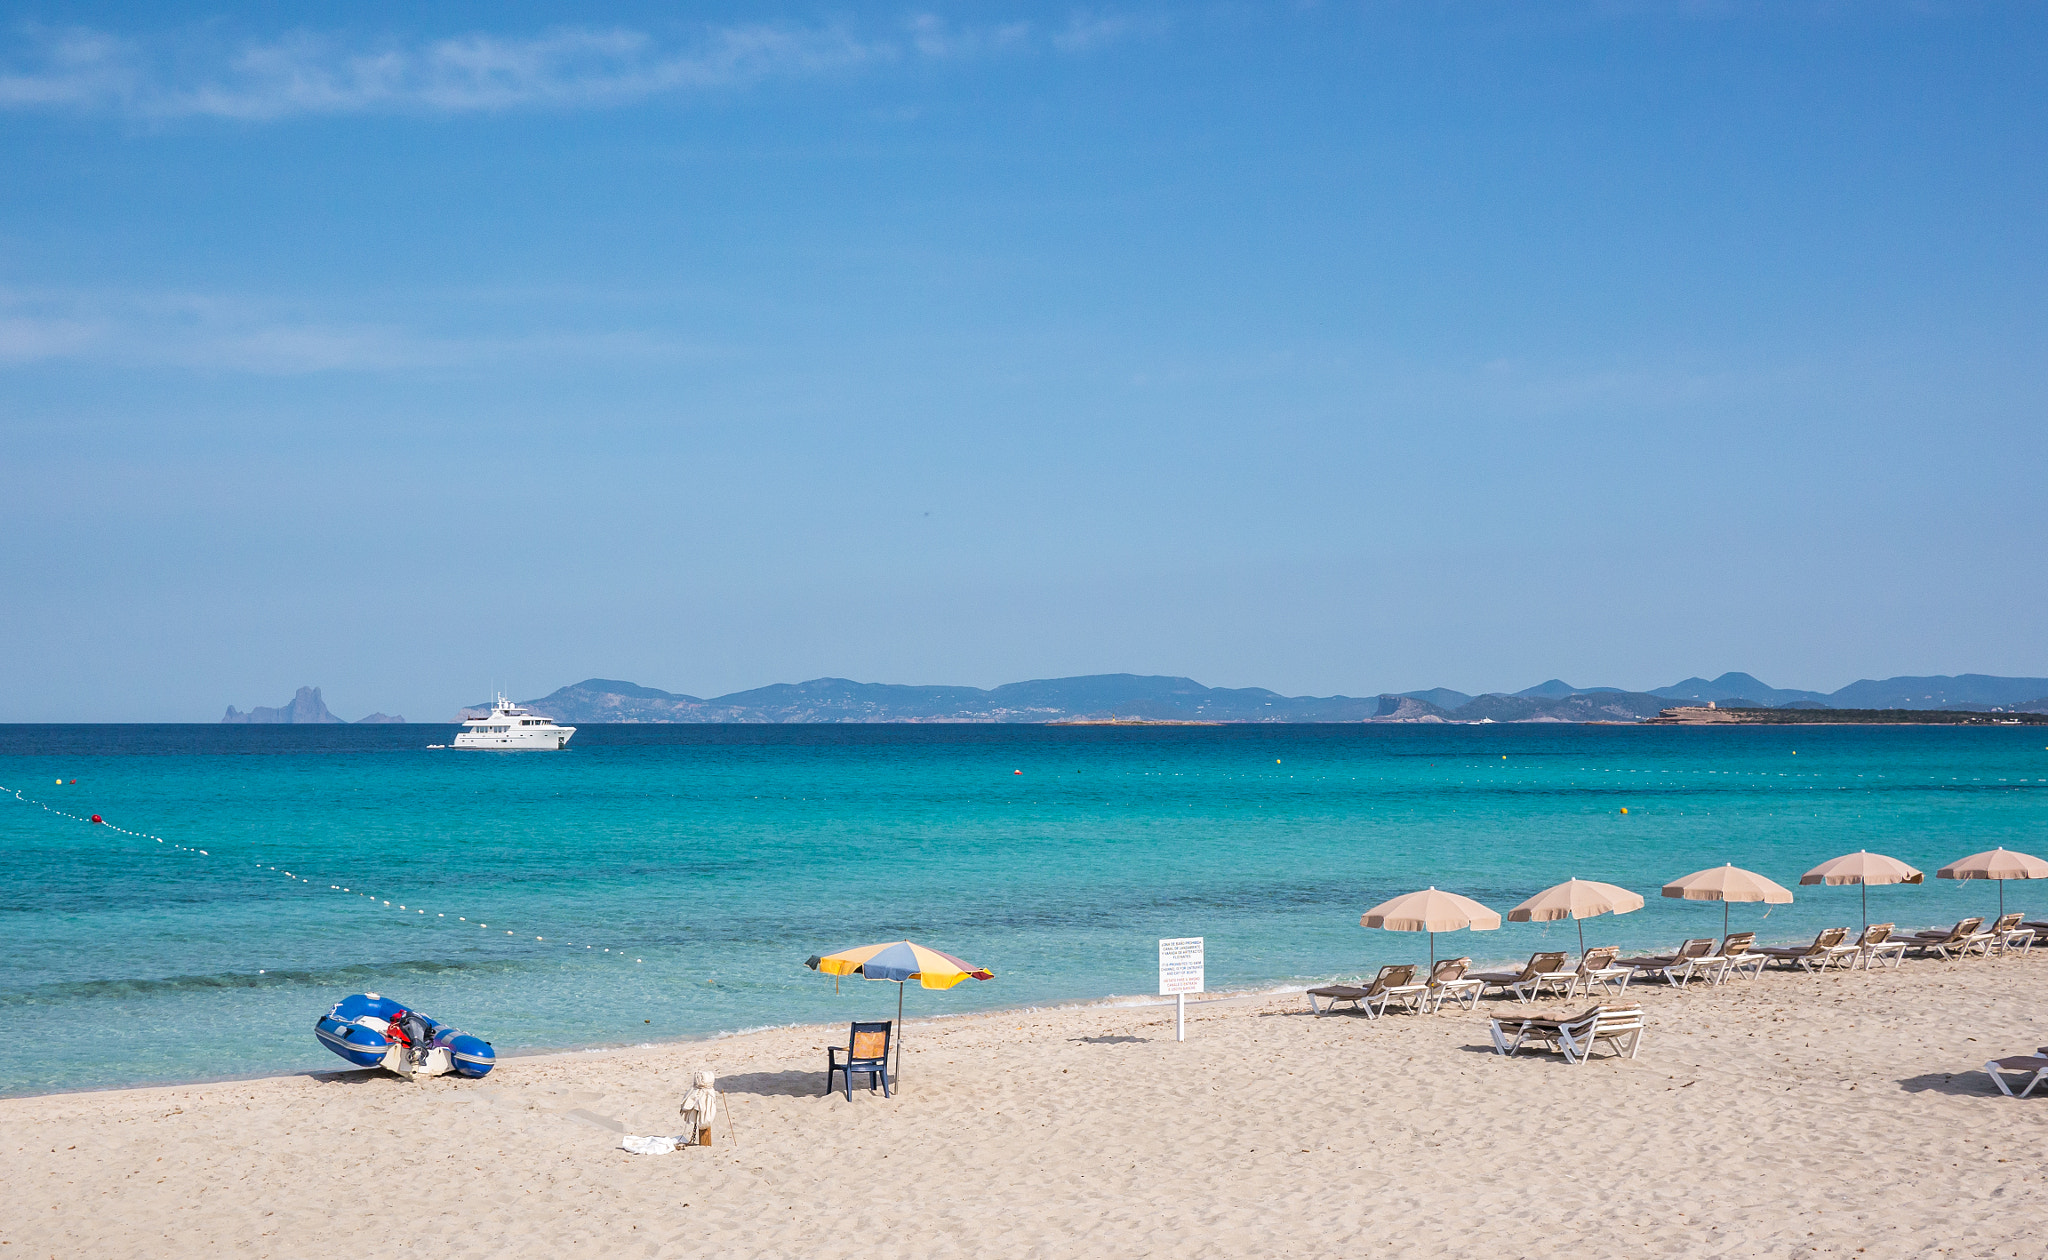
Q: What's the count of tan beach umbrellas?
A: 5